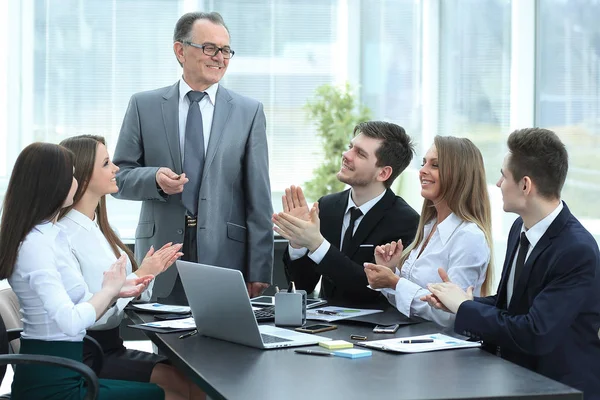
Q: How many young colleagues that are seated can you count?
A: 5